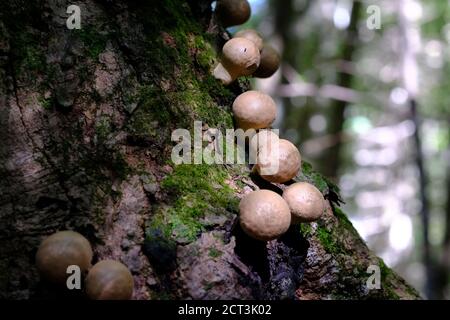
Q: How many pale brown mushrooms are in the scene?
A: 11